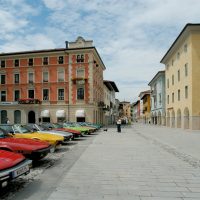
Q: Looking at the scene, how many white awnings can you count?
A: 3